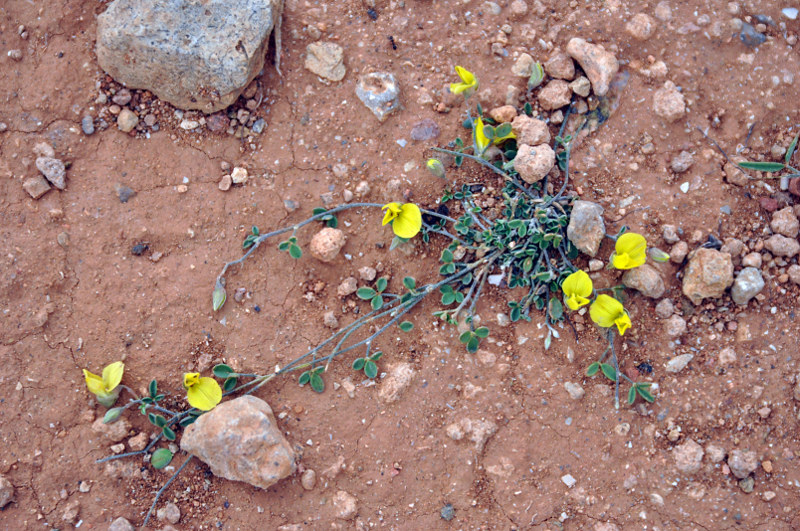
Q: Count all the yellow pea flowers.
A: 8